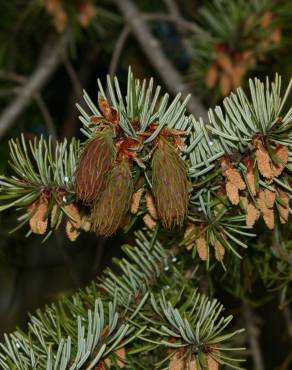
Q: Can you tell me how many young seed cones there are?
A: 3